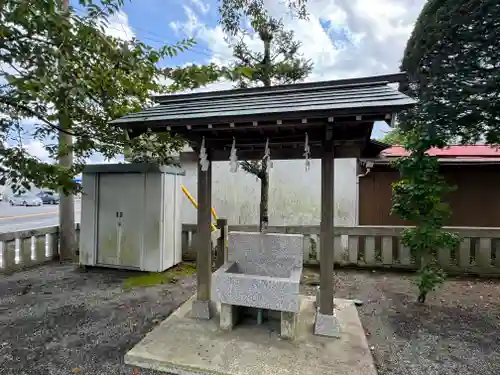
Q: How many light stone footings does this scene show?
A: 2